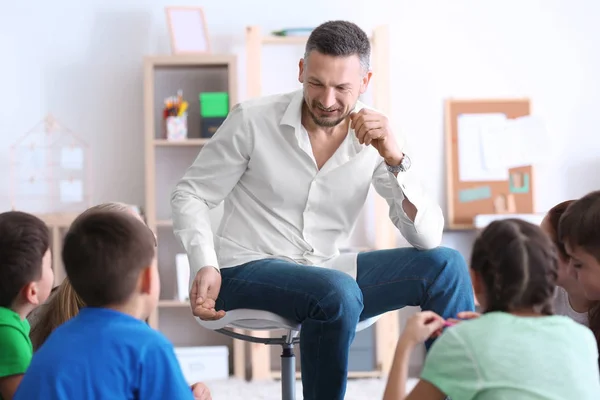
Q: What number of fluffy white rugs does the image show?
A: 1